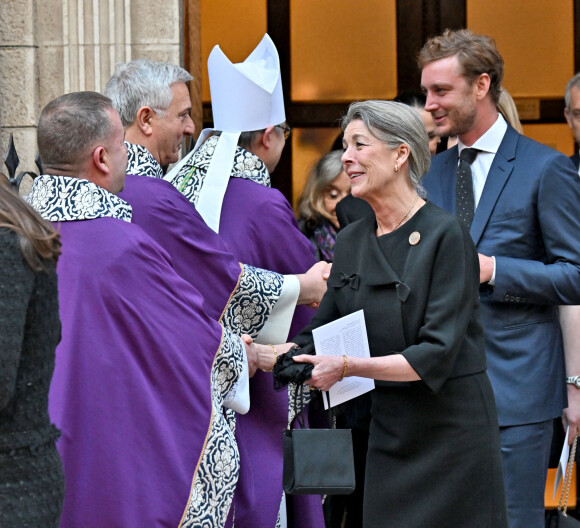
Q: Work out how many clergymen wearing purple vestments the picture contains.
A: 3